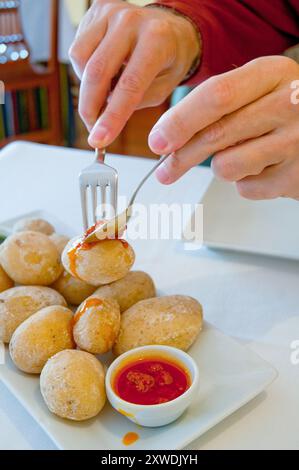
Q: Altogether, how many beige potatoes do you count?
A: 12